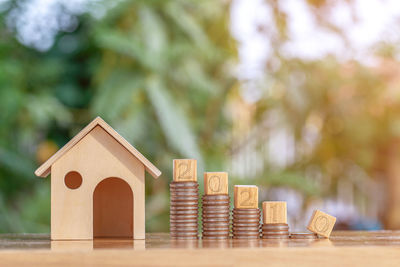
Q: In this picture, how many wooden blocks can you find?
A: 5